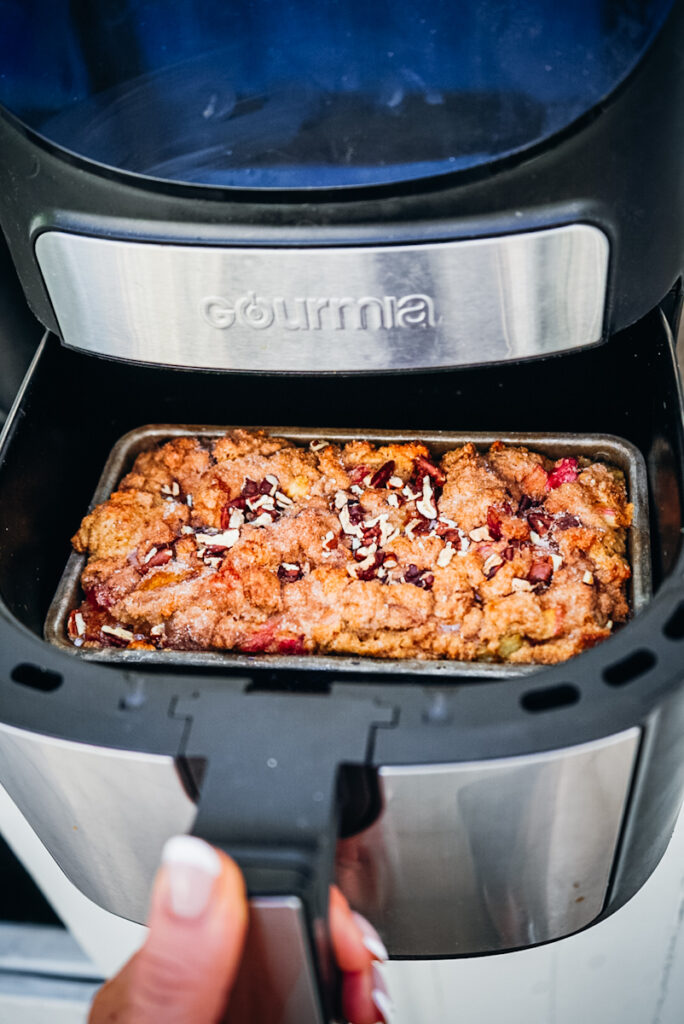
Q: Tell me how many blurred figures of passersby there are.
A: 0